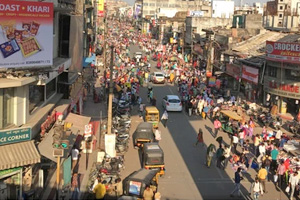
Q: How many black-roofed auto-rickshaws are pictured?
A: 3